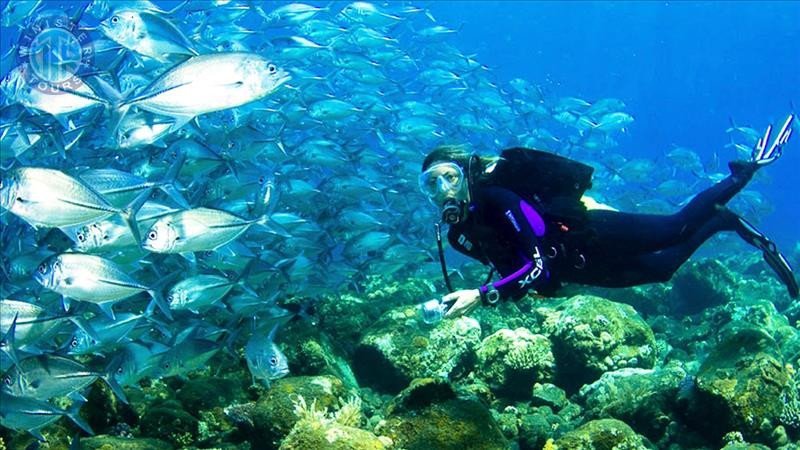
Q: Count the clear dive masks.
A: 1